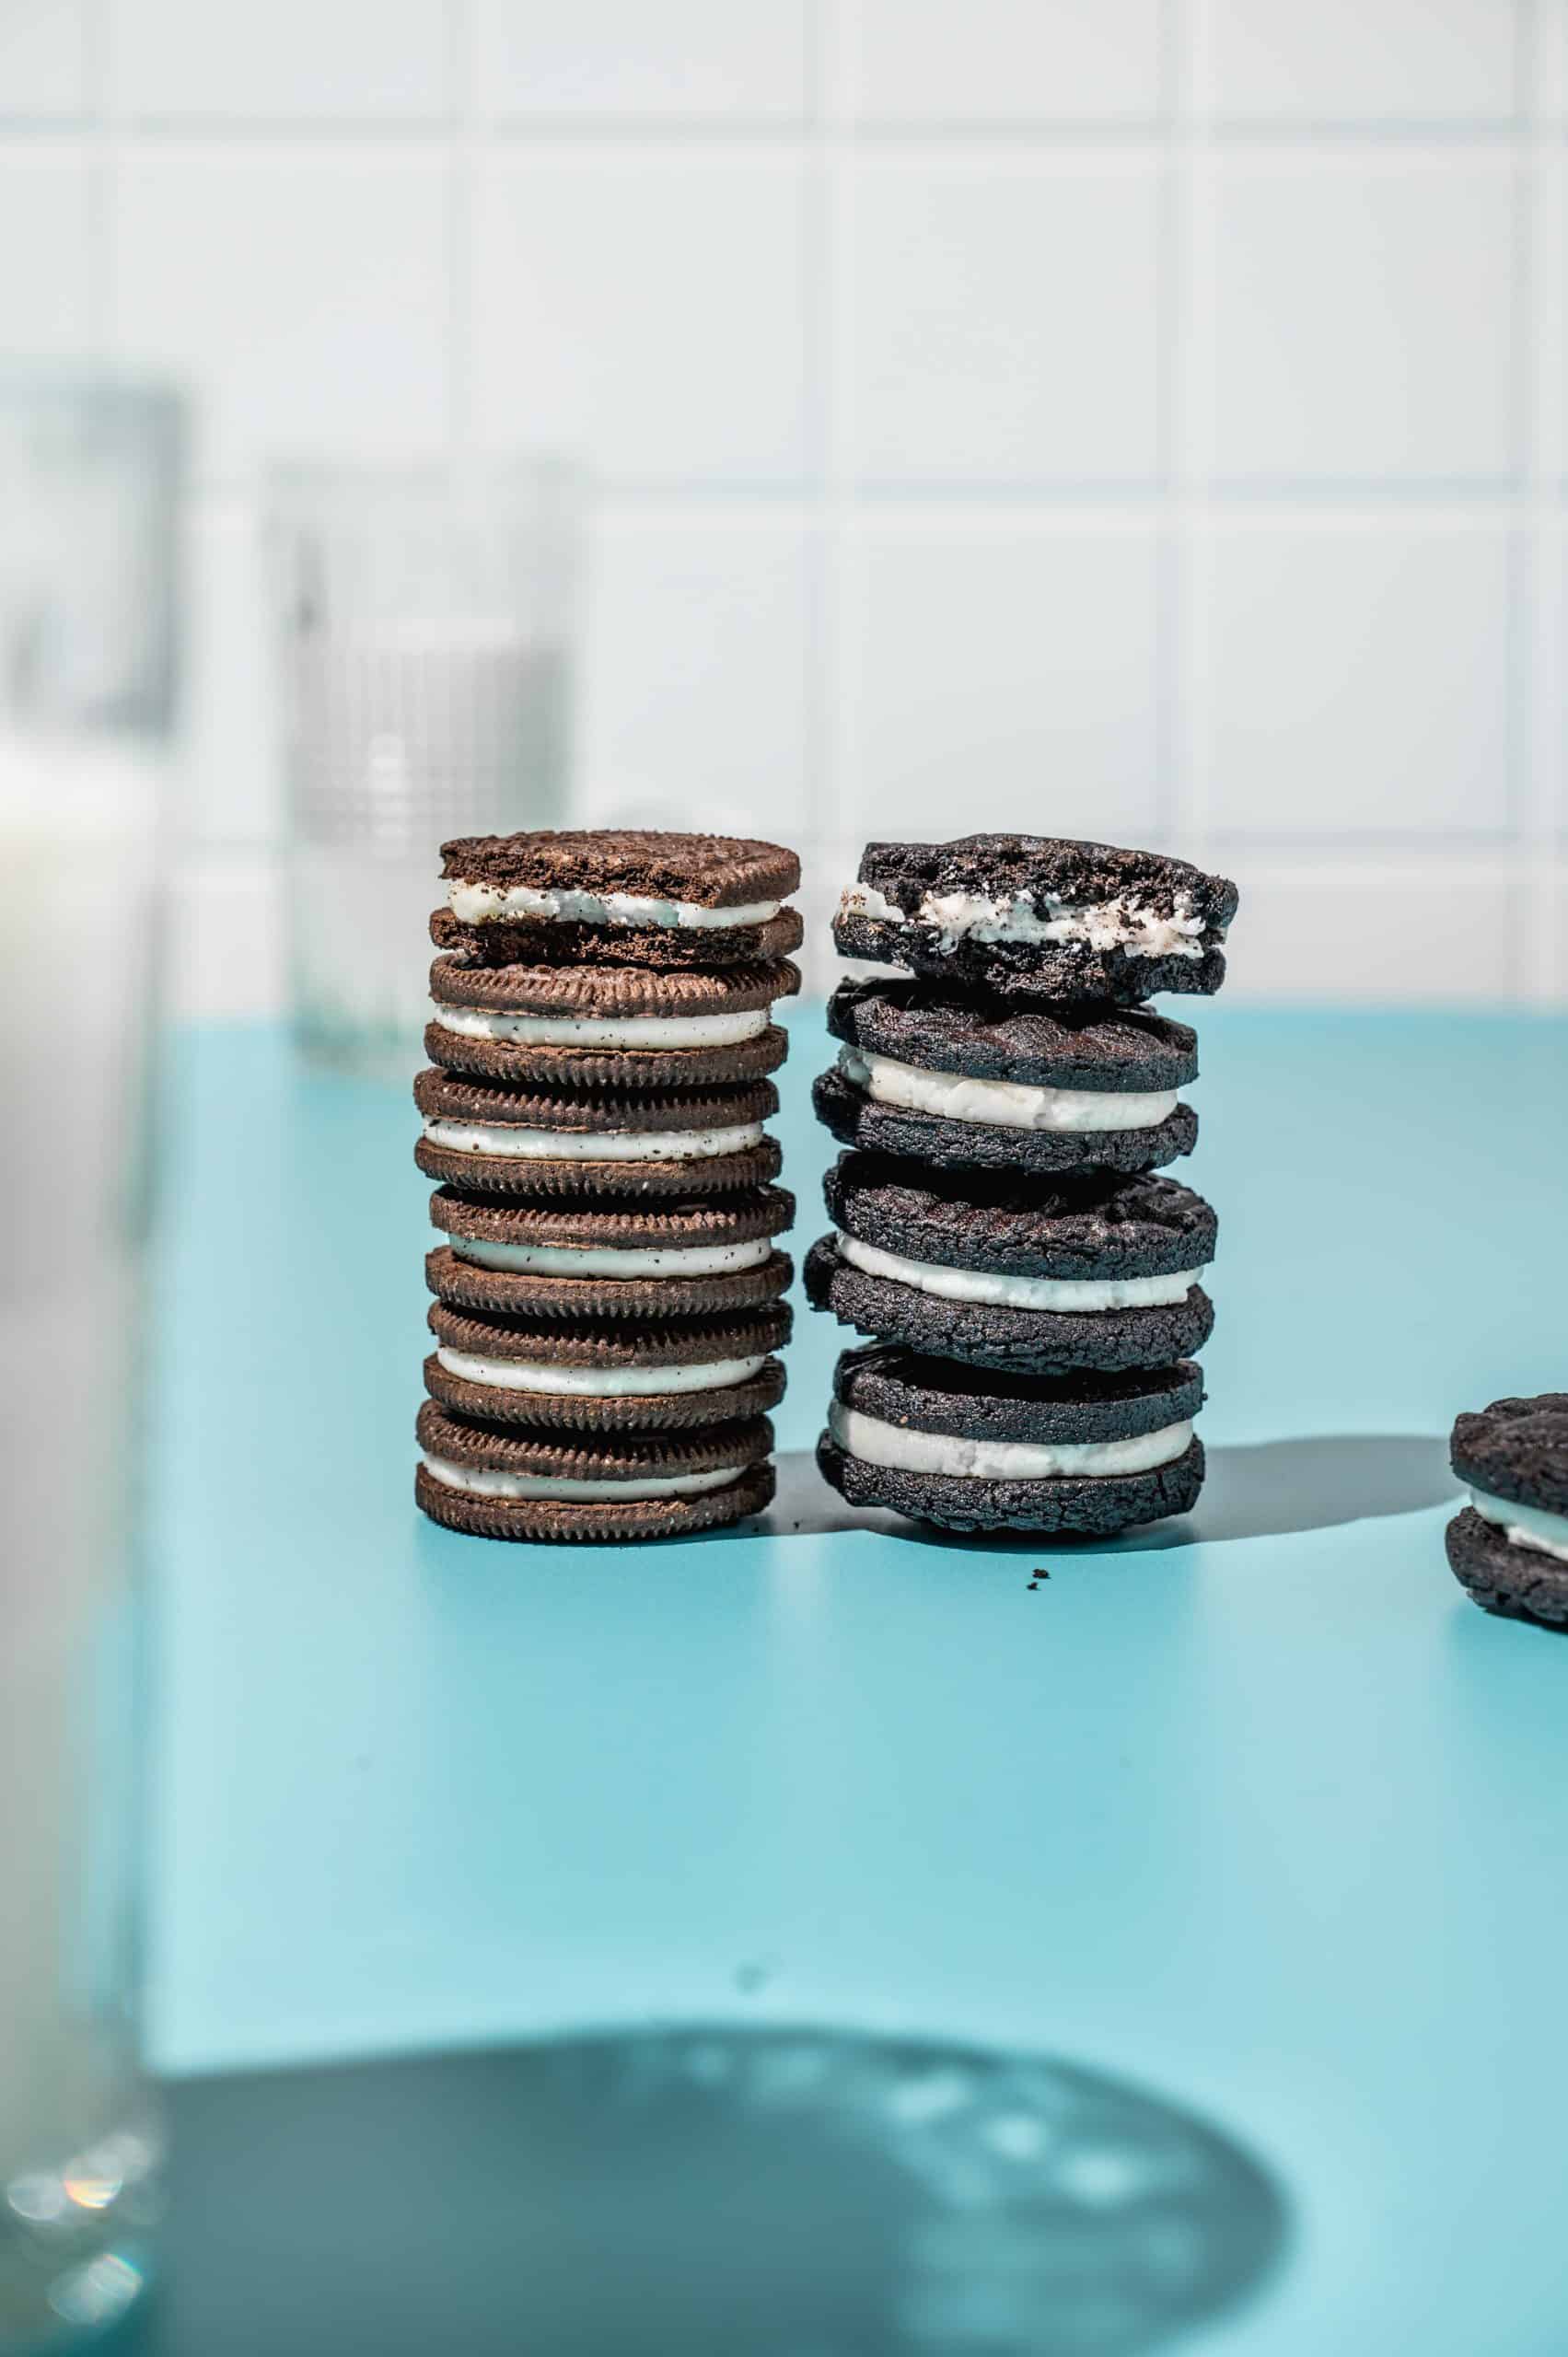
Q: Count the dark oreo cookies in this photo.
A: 5